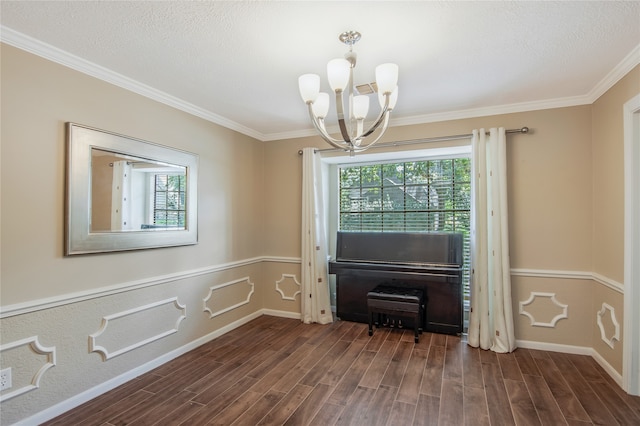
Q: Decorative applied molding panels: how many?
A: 6